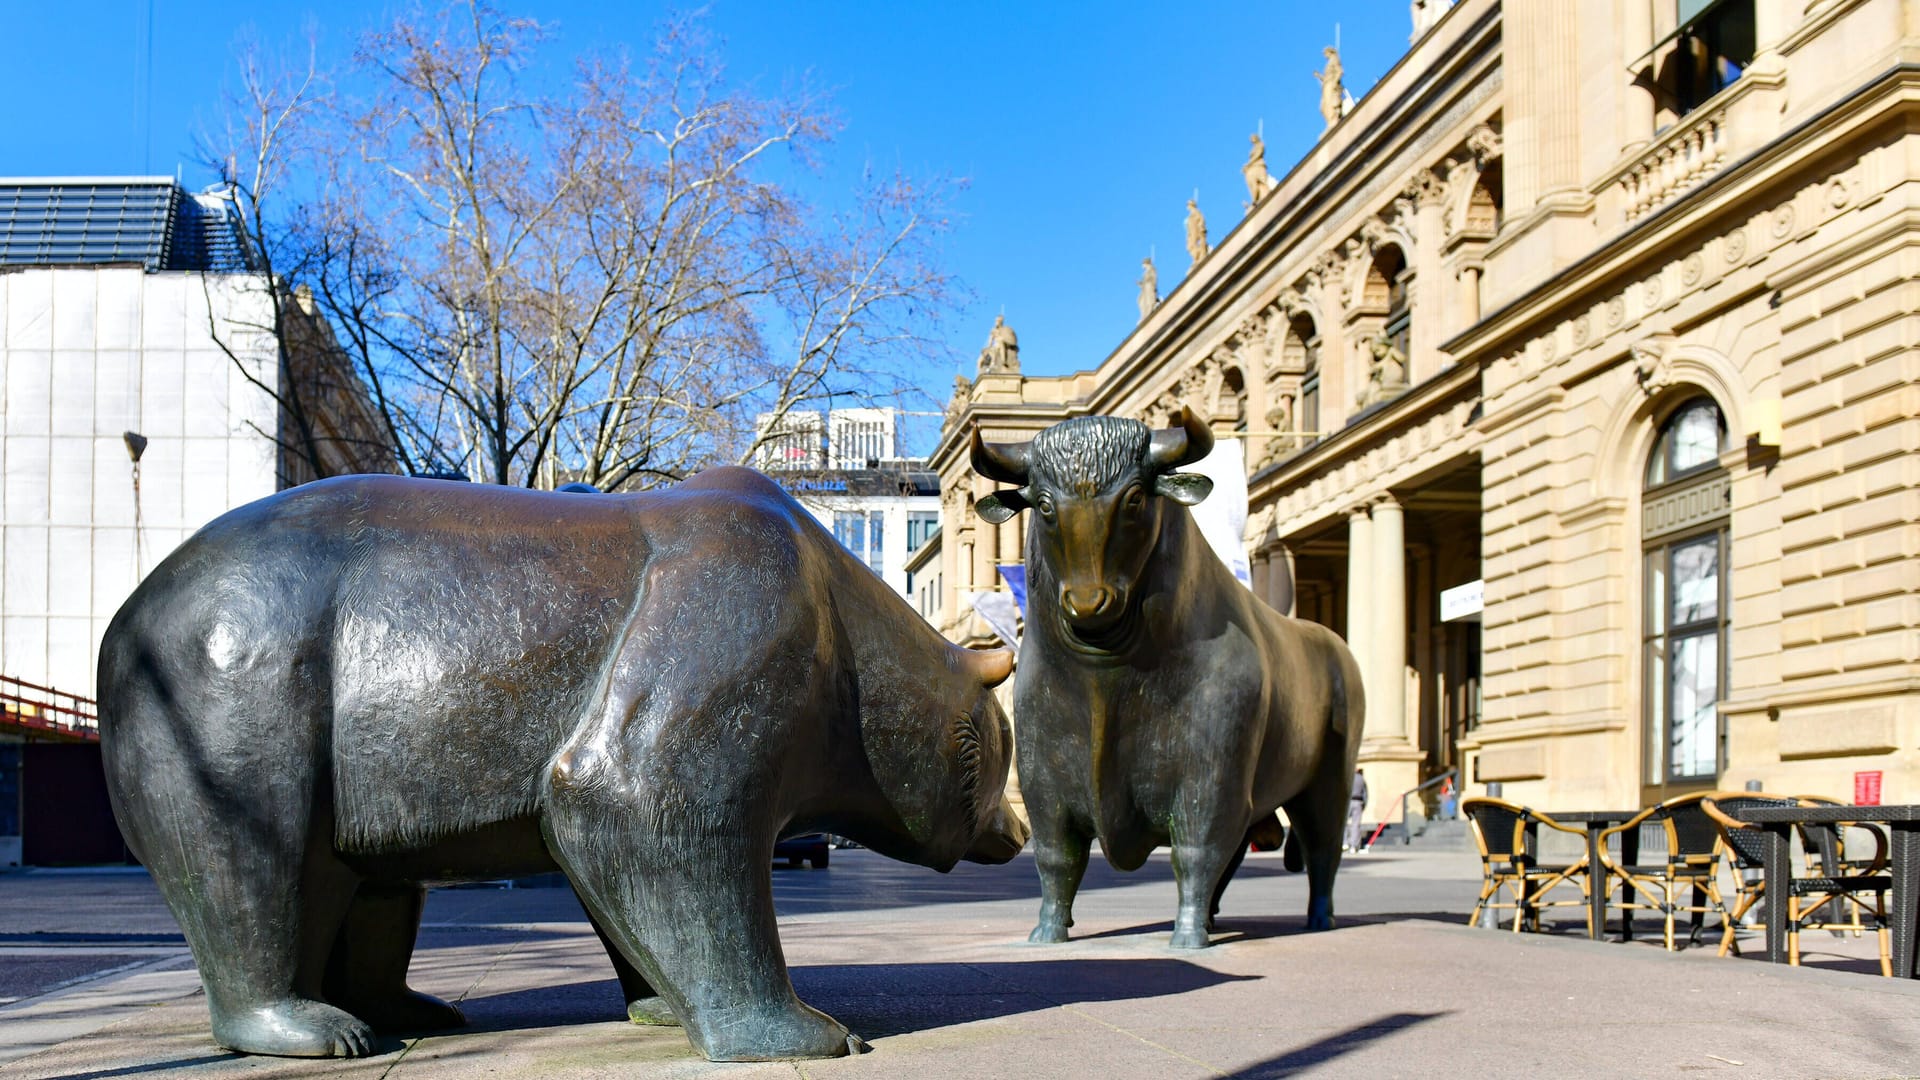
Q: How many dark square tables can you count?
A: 2